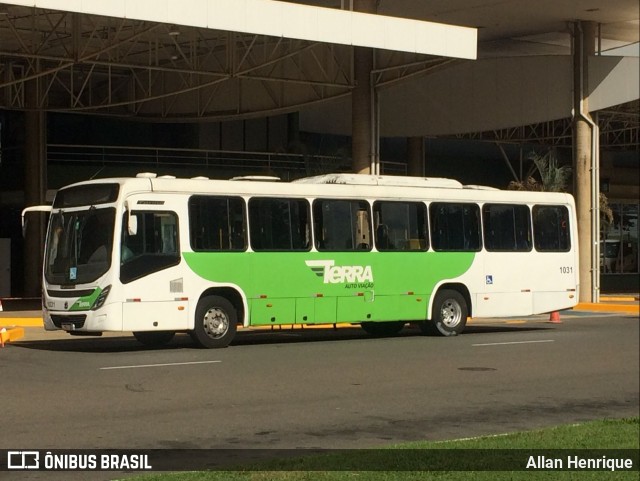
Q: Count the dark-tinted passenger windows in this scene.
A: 7